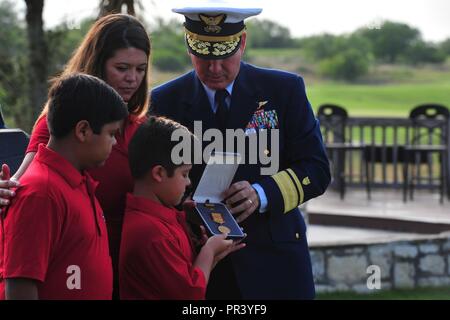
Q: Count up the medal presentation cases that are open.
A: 1